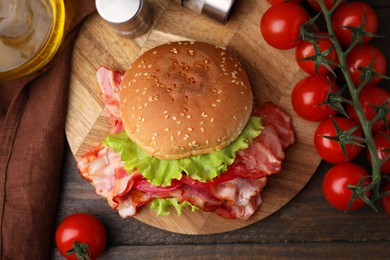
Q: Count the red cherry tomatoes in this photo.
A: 13